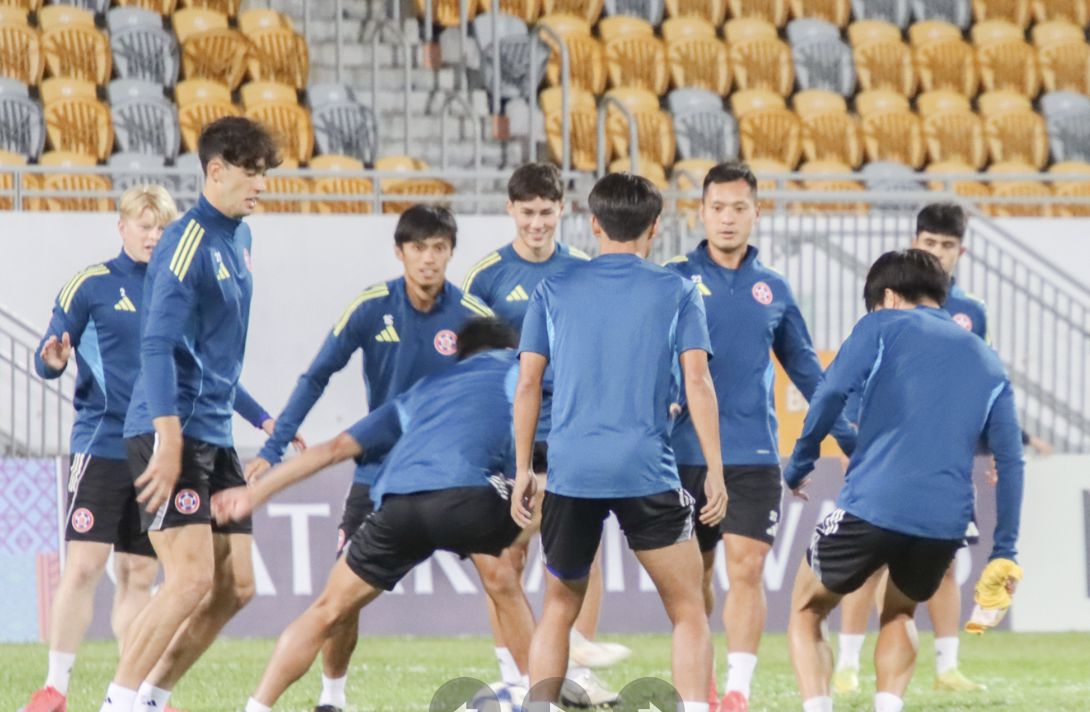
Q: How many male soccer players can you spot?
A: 9